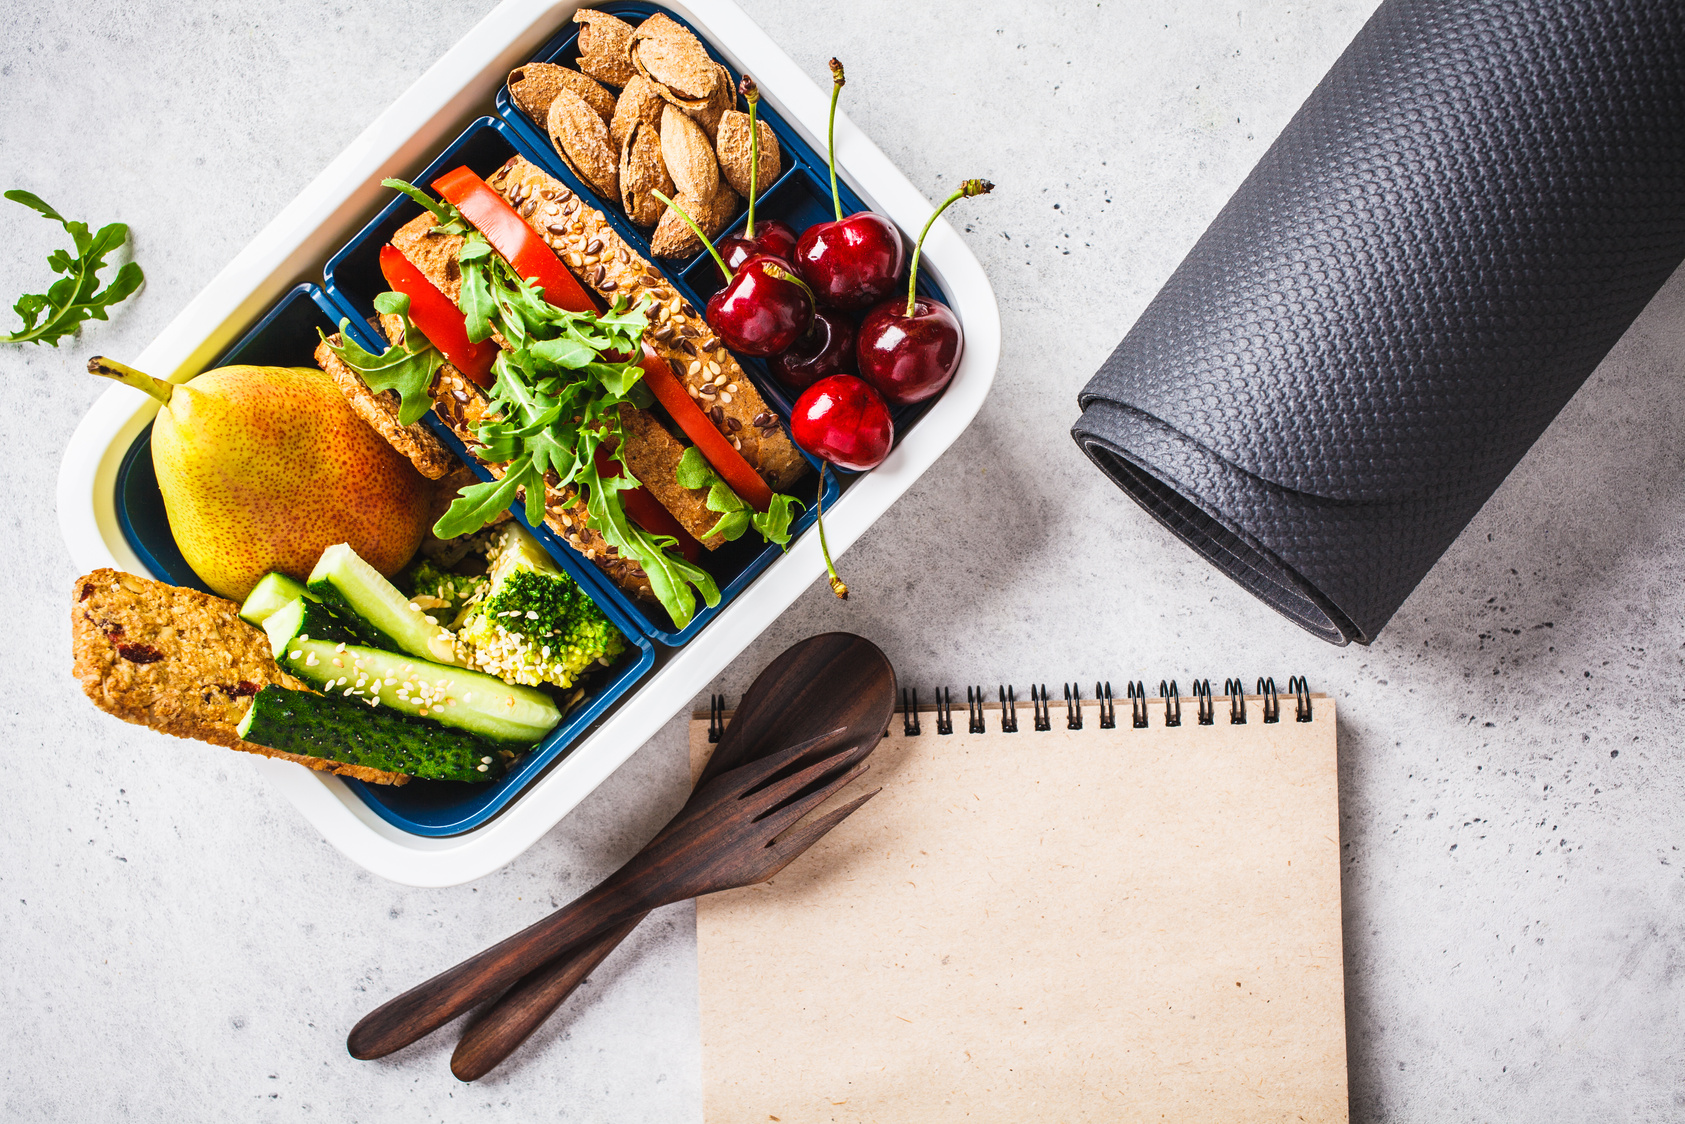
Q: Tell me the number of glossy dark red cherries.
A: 6